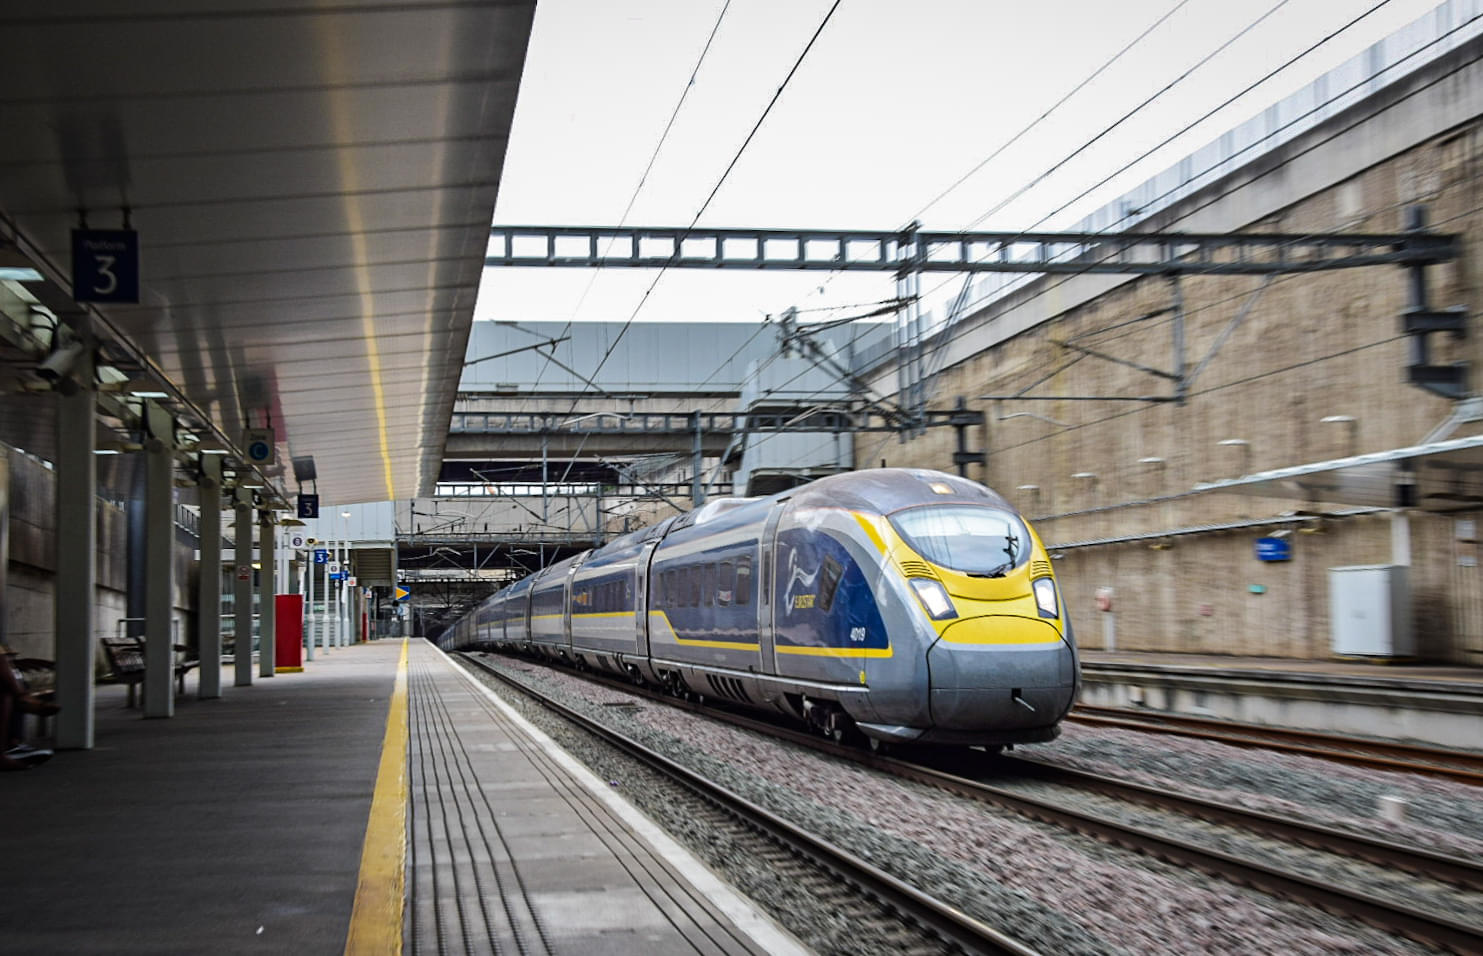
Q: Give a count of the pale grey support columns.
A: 5